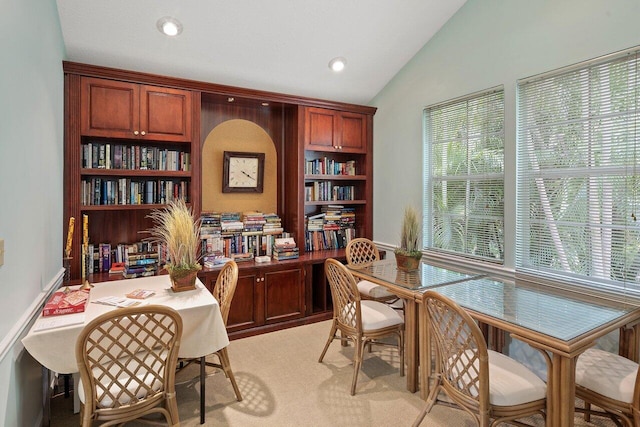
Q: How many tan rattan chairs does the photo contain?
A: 6